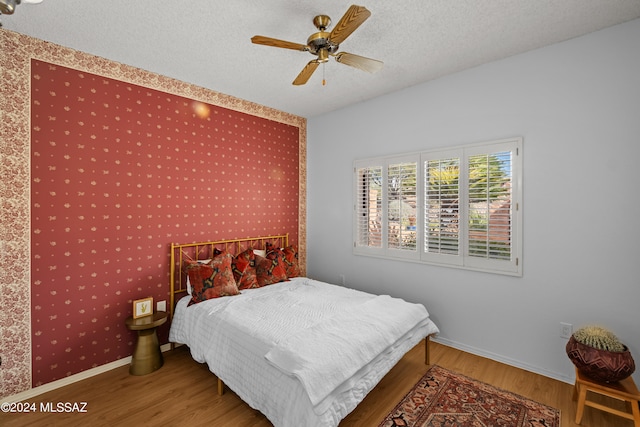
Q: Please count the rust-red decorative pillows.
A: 4